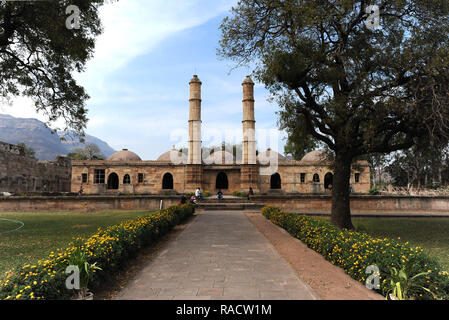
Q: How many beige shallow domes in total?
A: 5